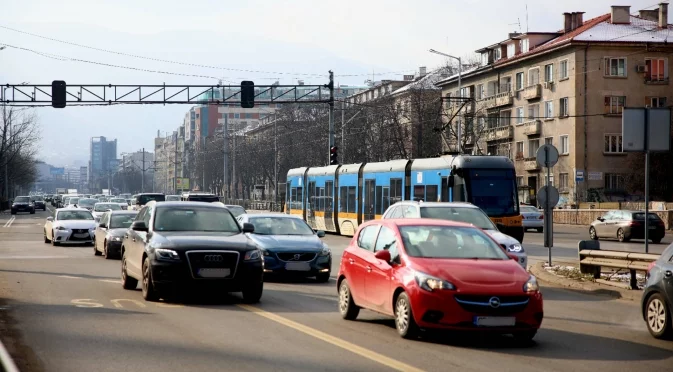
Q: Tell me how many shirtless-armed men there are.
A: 0